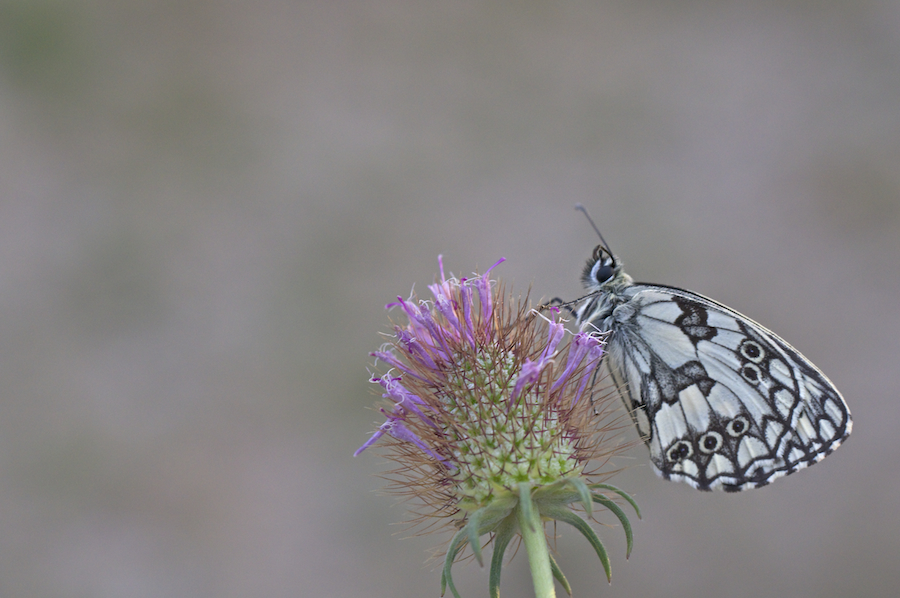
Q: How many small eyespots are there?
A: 5